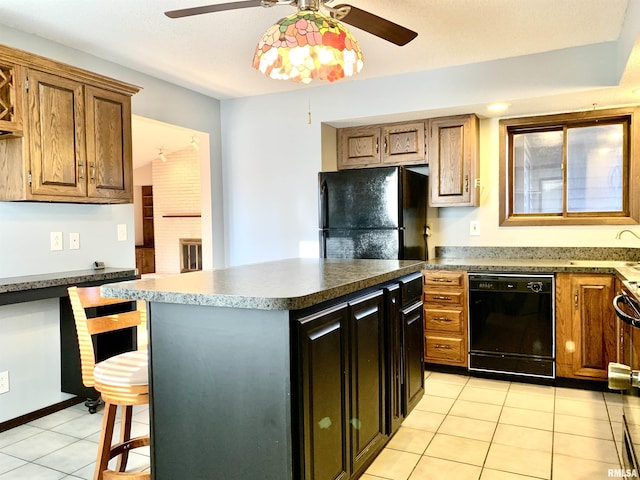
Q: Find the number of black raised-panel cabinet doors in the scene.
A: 4